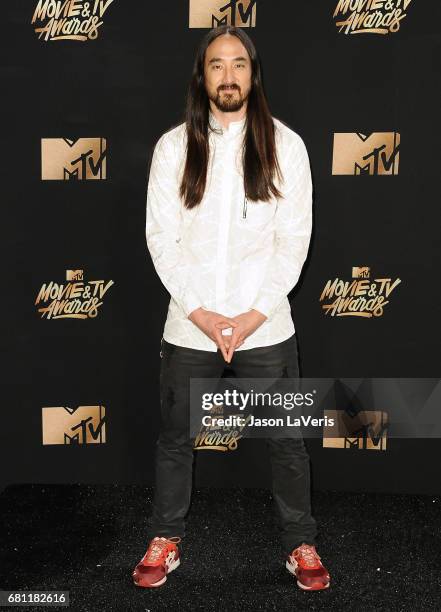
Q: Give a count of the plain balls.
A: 0